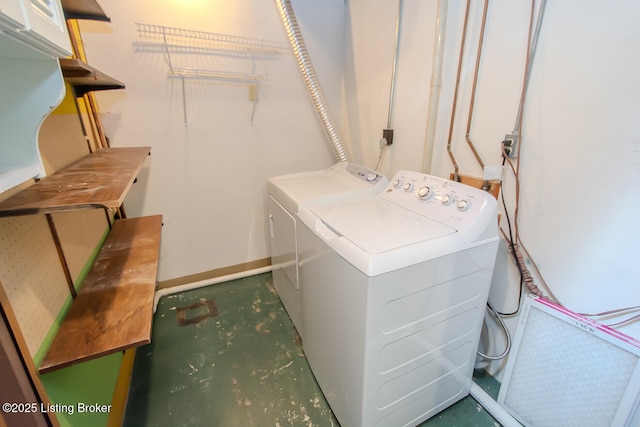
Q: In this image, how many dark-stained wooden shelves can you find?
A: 4